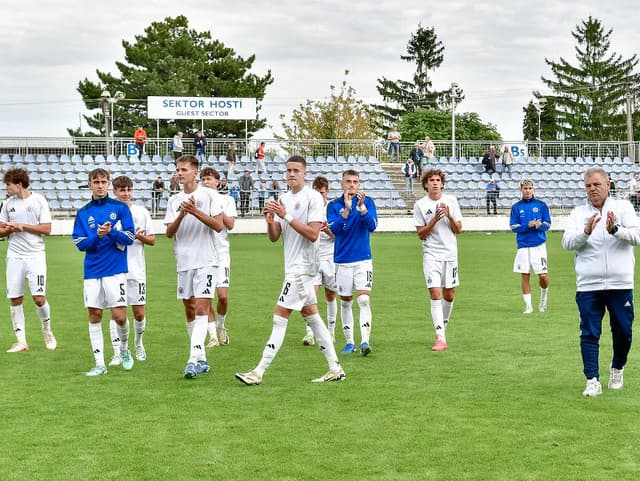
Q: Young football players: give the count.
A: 10